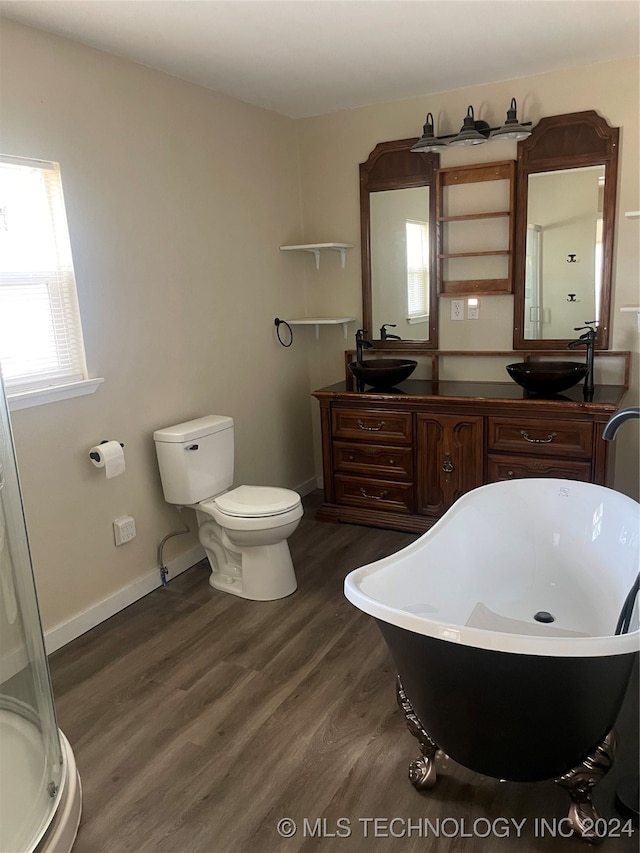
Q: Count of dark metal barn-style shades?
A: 3